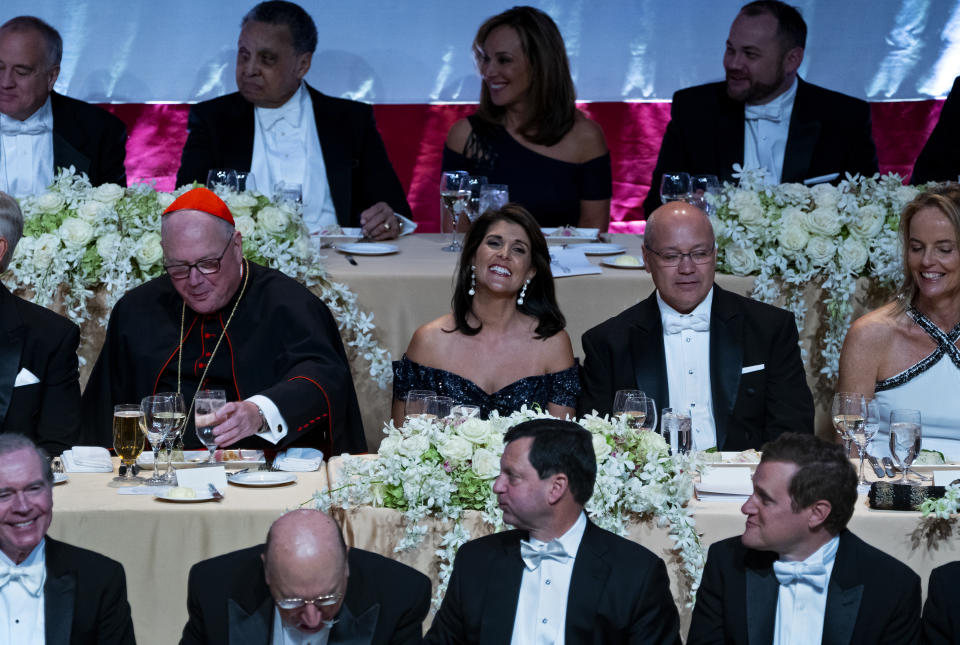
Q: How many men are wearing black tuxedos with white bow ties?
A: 7